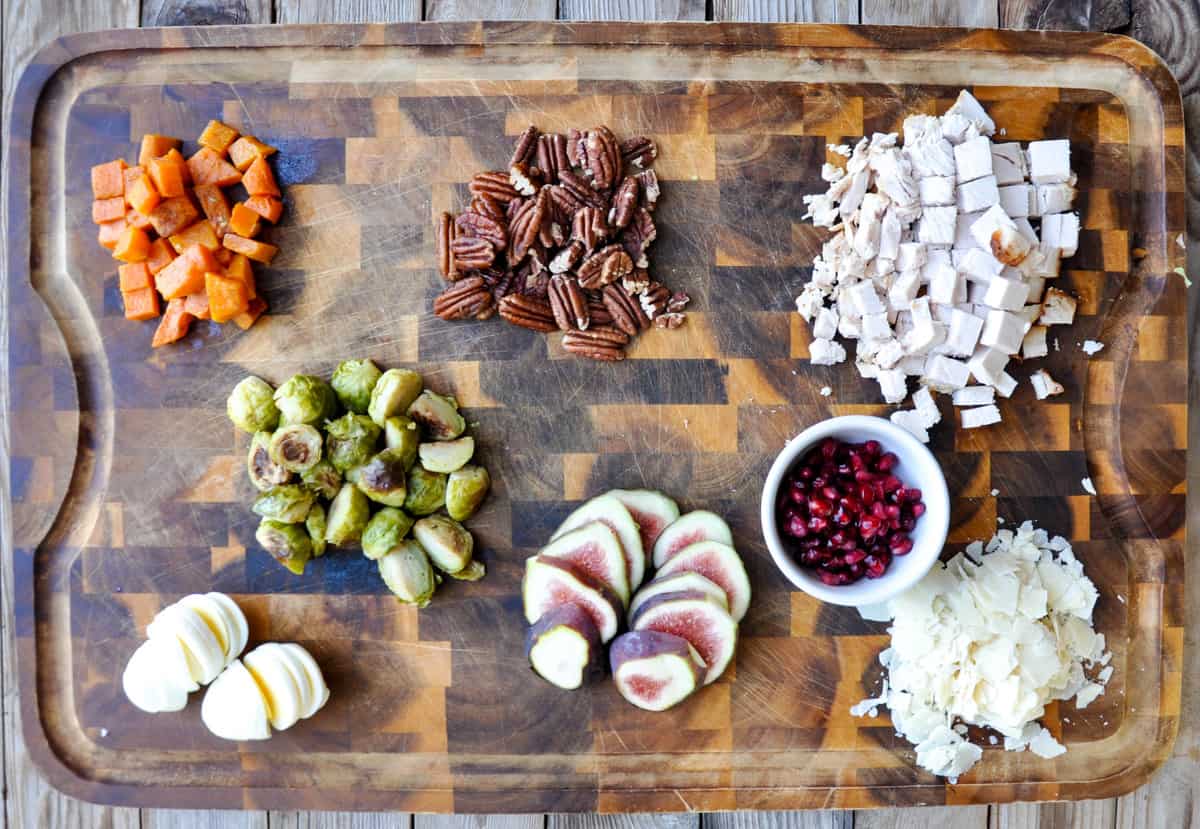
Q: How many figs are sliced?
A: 2